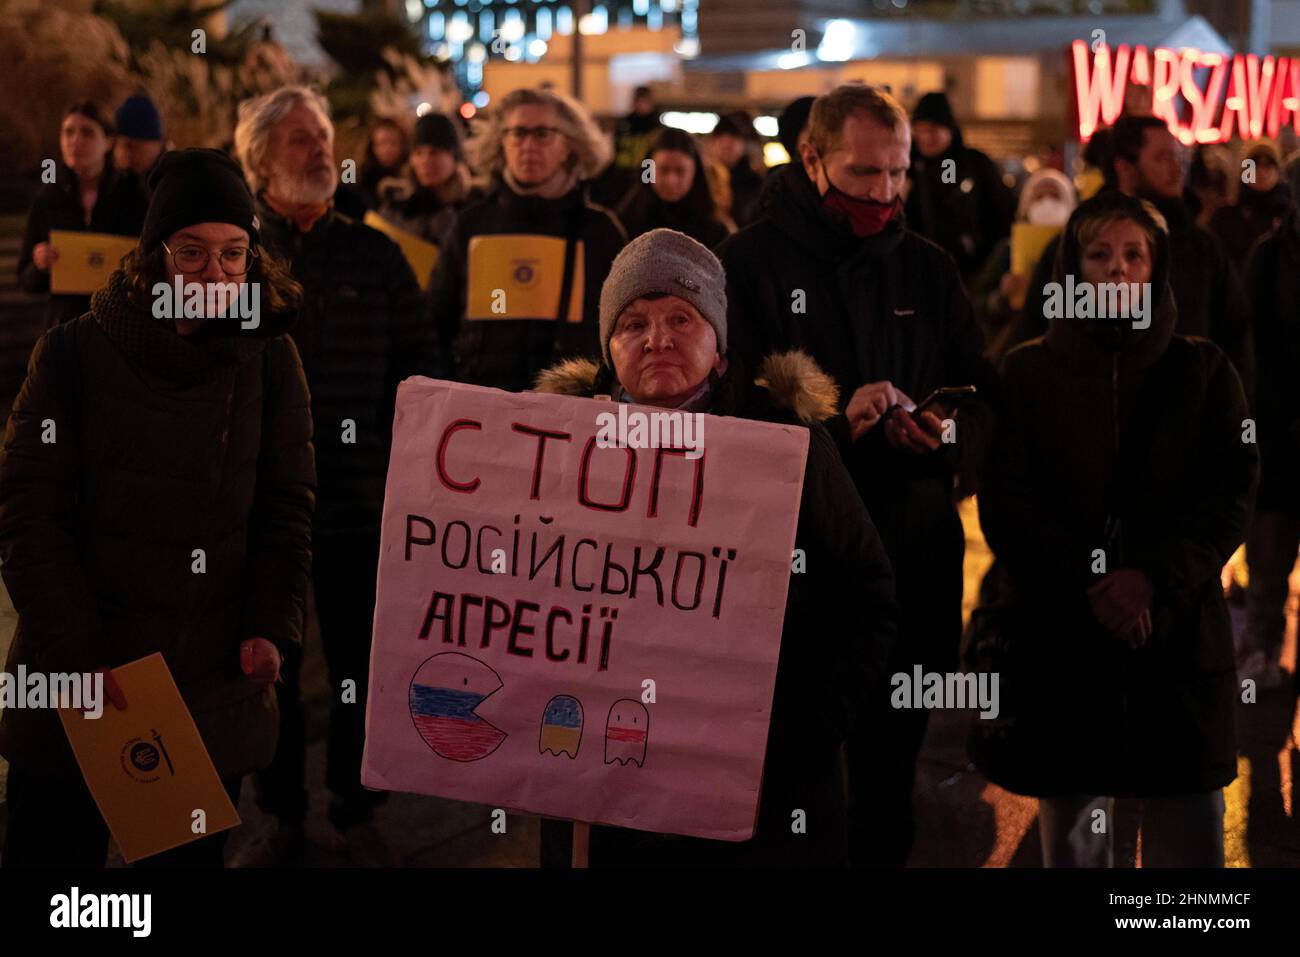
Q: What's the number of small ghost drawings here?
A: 2